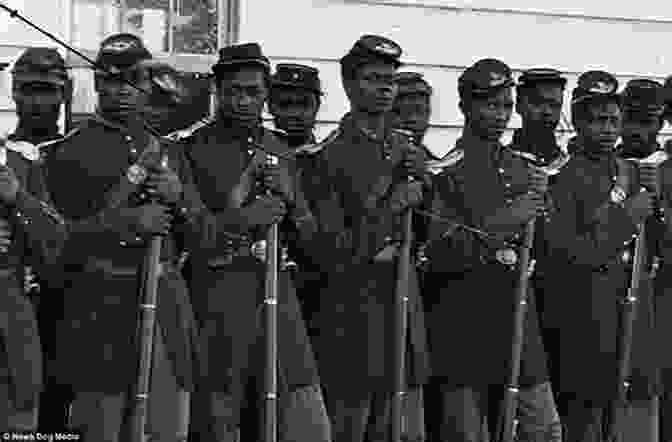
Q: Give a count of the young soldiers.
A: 11